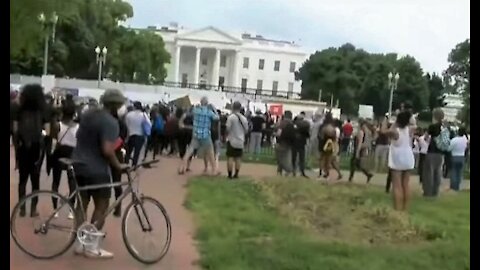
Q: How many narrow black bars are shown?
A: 2